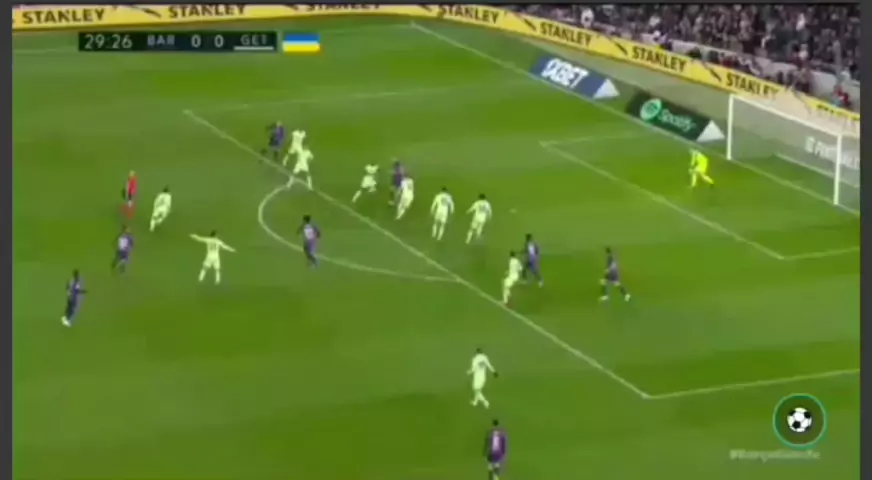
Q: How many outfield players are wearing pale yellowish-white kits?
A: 10